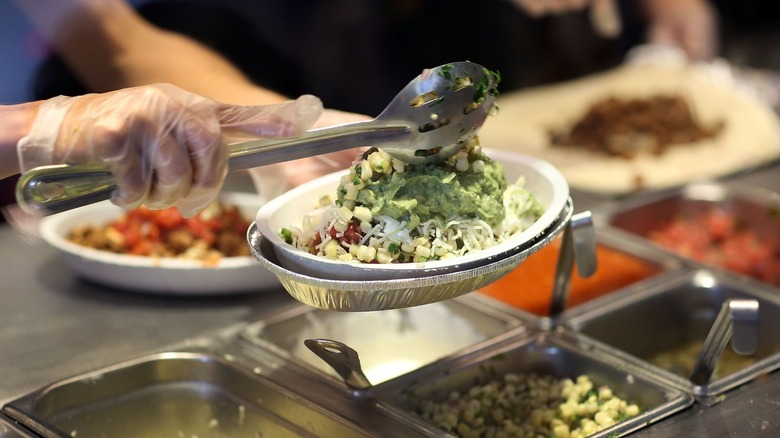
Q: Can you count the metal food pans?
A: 6